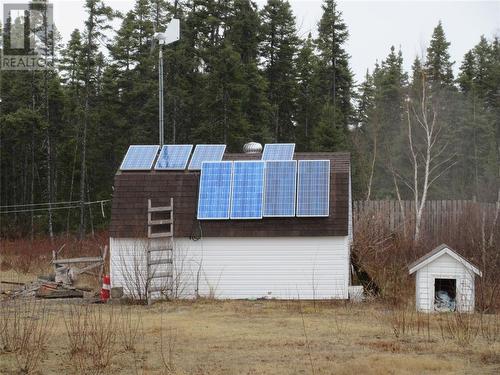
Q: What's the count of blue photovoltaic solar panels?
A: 8